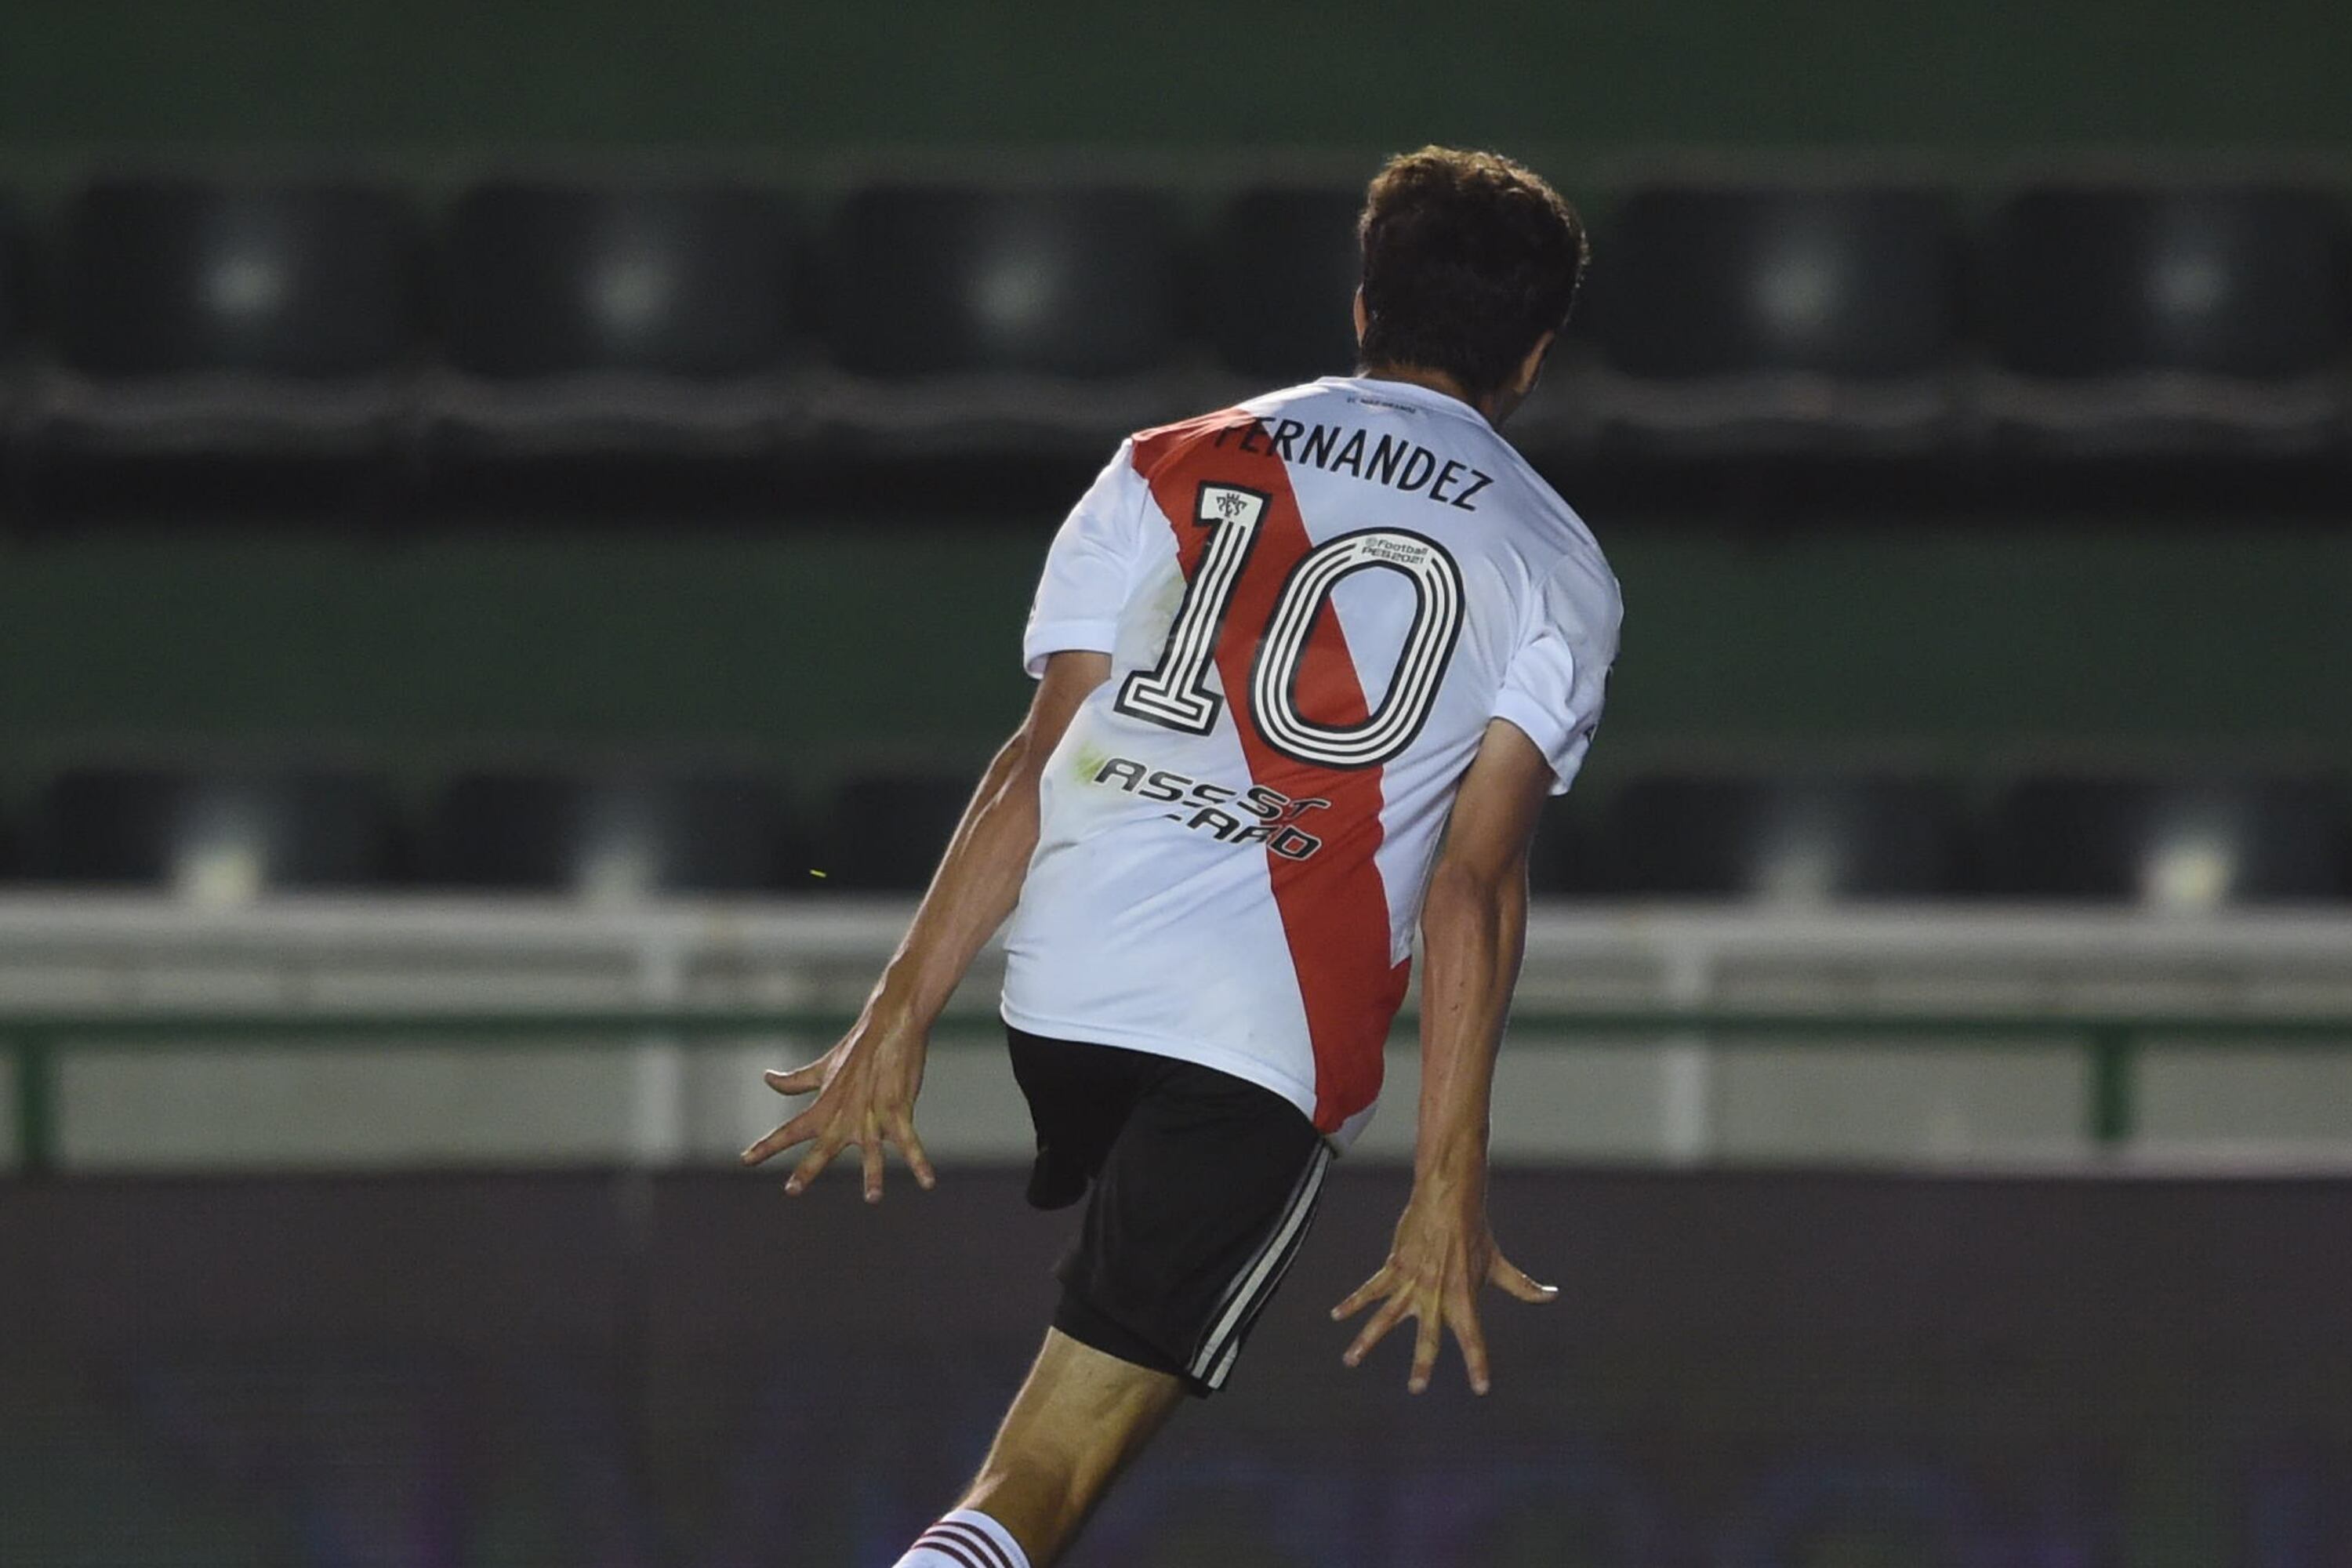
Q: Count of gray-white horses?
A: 0